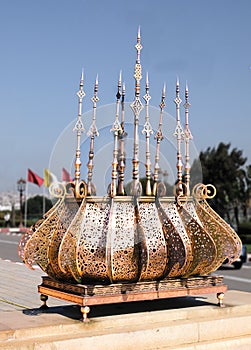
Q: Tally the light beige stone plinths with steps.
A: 1